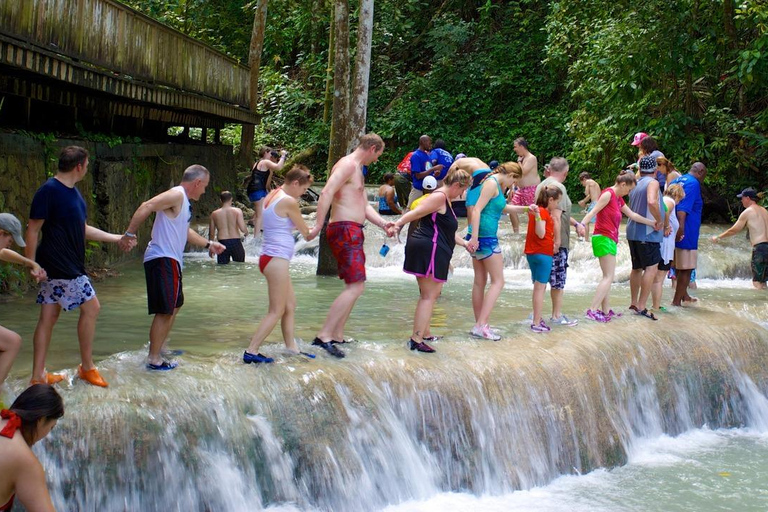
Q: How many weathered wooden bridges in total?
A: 1